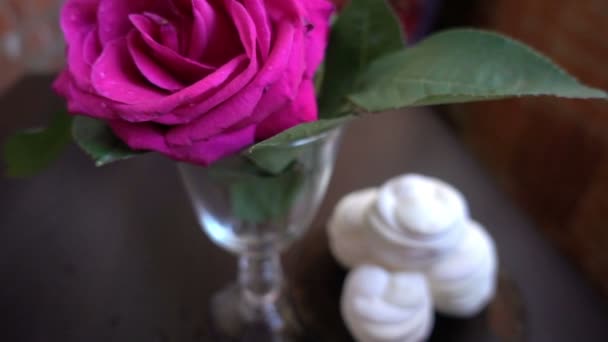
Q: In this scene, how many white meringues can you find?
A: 4